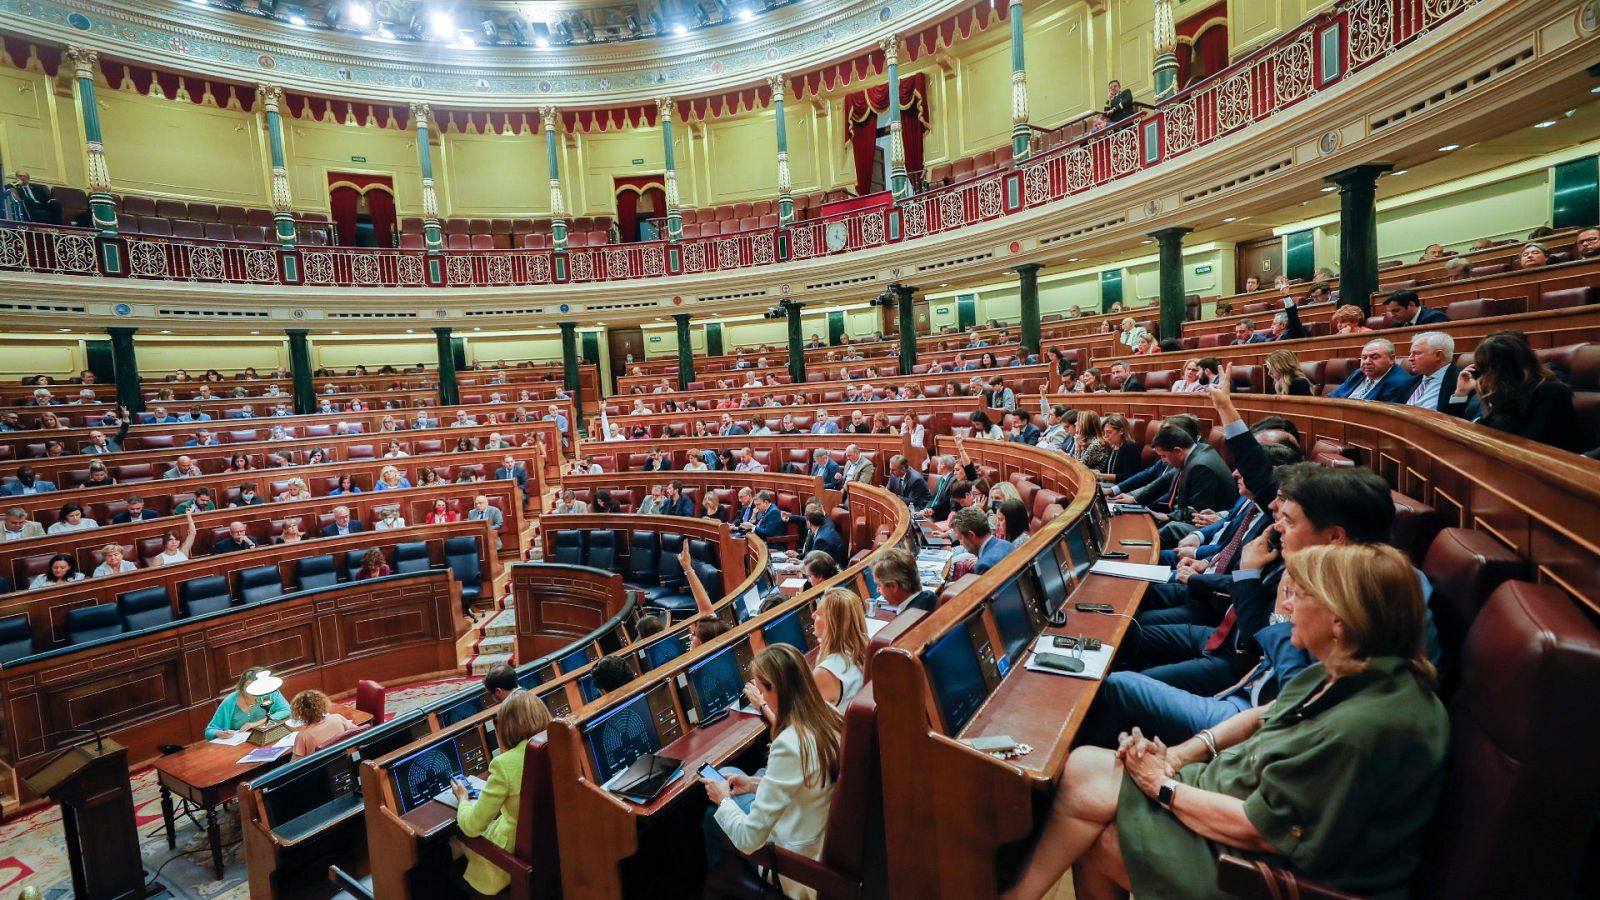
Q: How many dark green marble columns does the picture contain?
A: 10